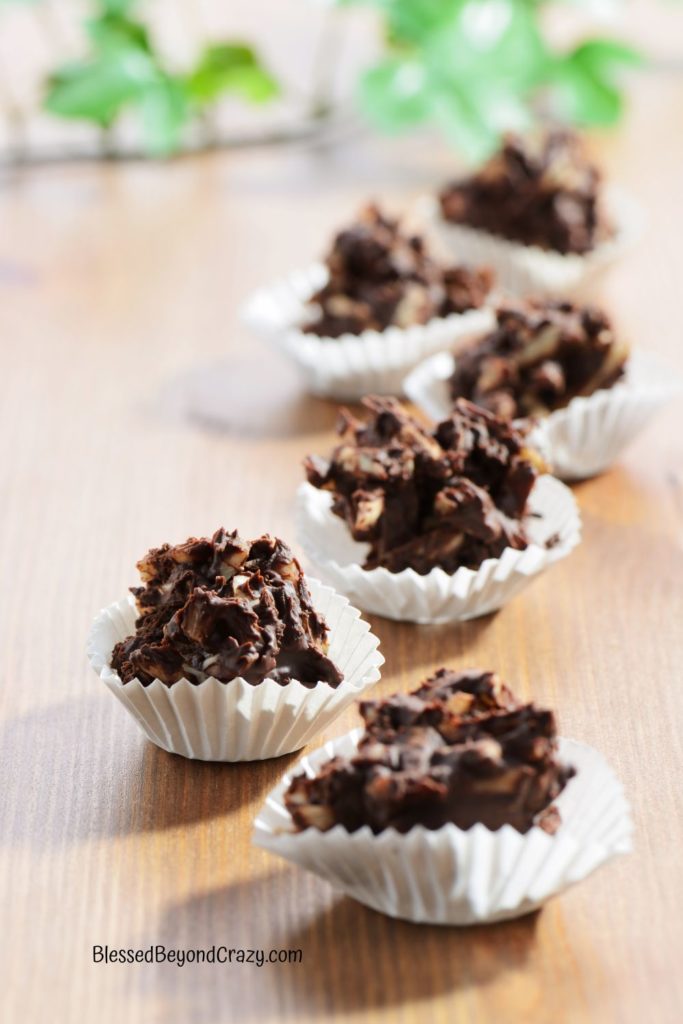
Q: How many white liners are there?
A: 6